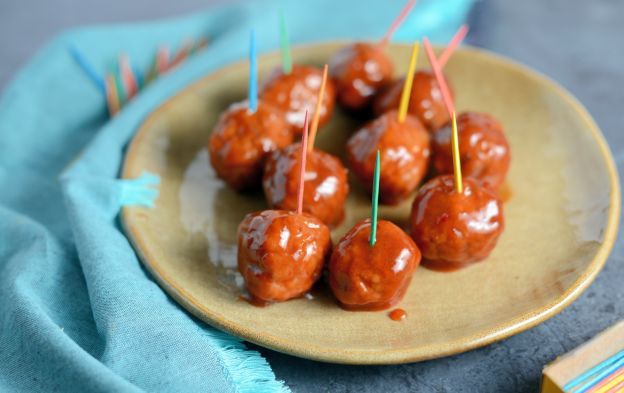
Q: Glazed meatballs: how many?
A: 10